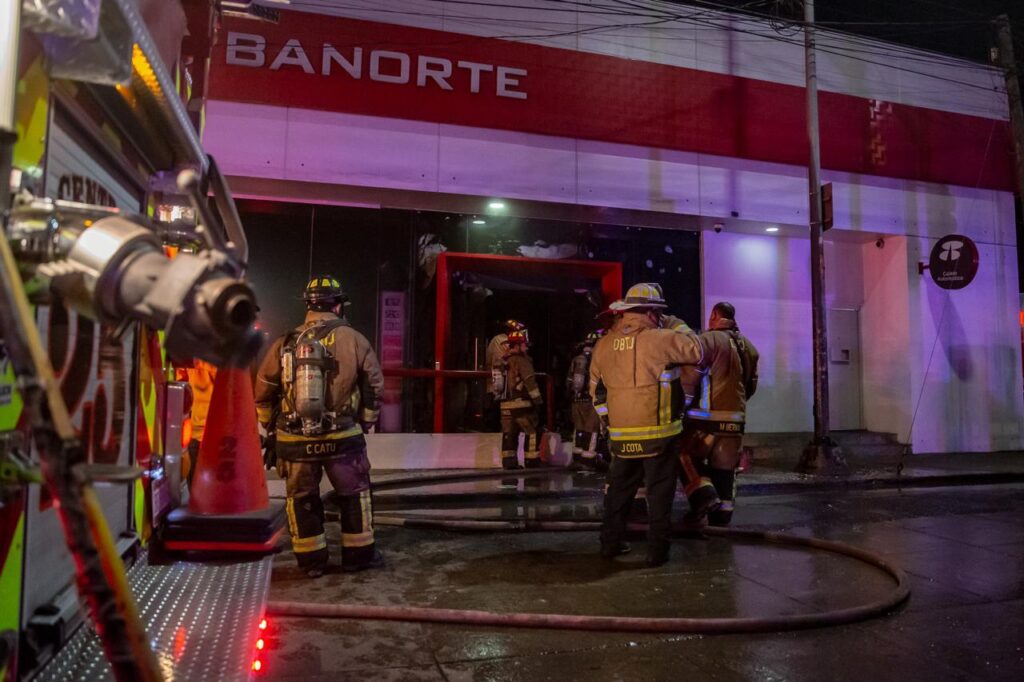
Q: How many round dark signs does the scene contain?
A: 1